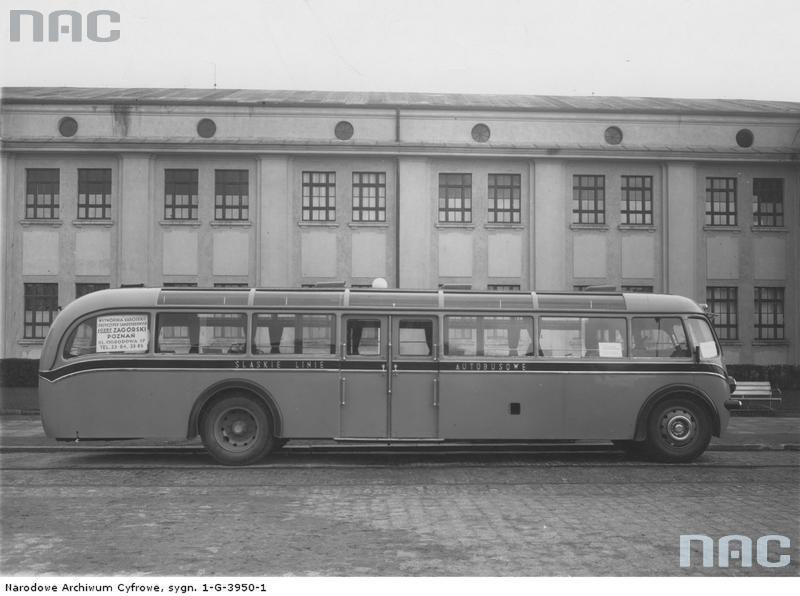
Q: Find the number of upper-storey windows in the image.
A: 12